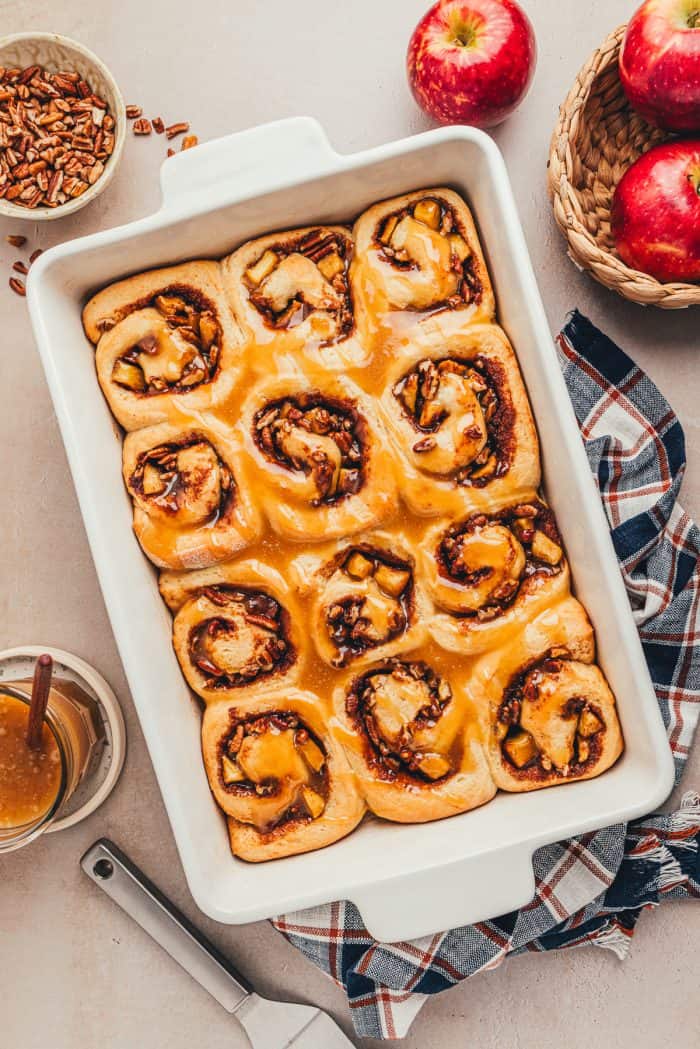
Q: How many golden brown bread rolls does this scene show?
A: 12